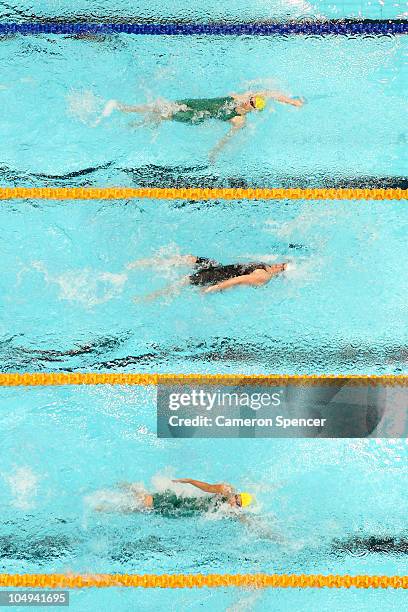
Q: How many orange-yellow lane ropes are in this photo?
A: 3